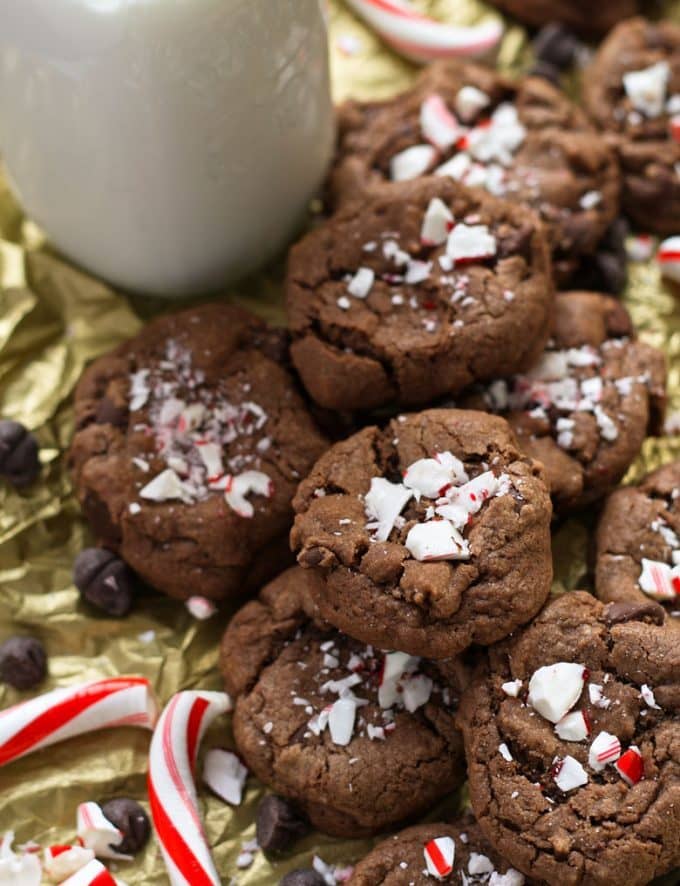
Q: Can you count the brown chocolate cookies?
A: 11